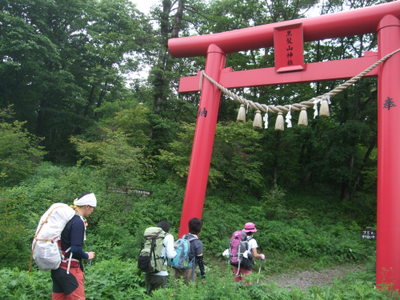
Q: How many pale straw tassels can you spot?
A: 5